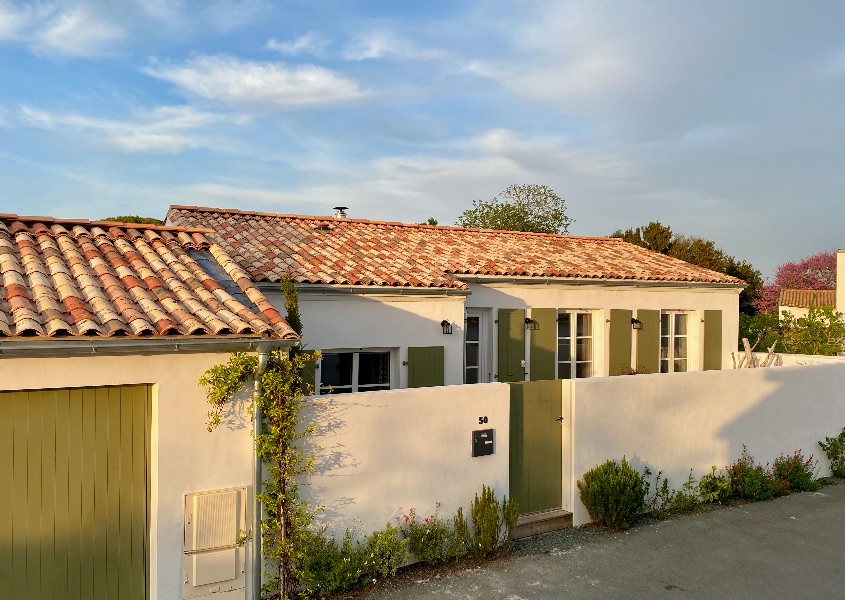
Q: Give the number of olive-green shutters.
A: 7